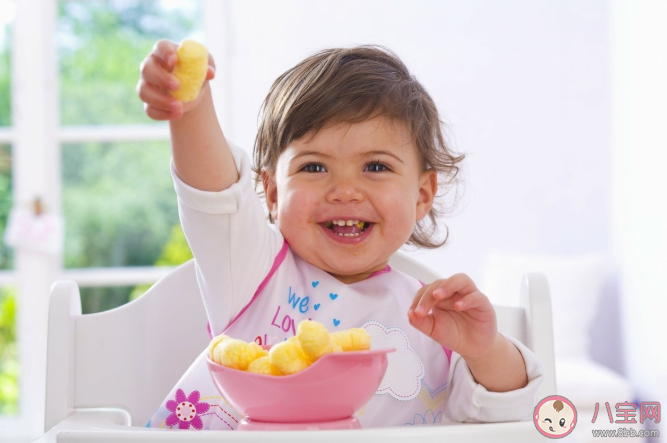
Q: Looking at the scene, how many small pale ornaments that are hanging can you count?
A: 1